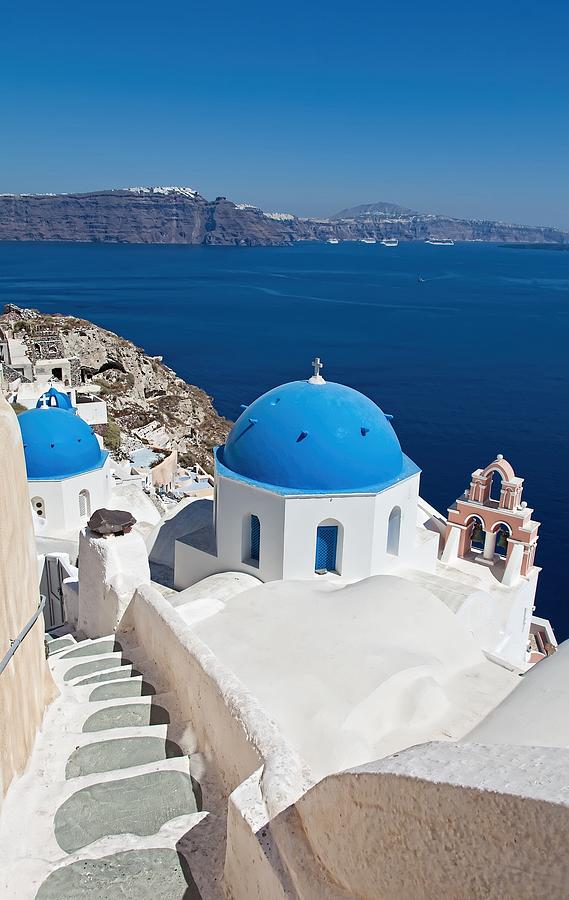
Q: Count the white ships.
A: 4